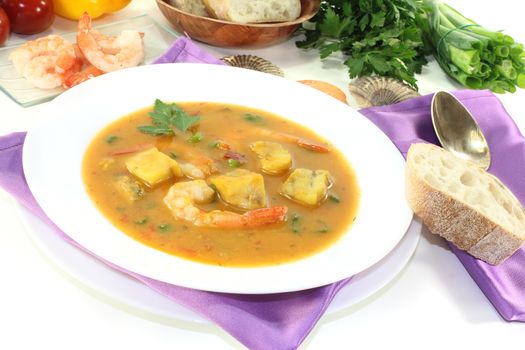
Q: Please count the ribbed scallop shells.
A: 2